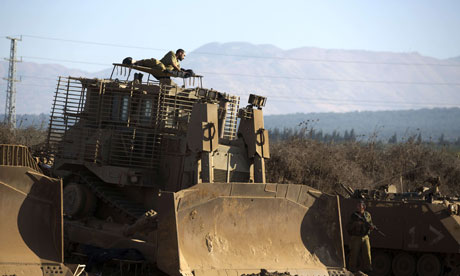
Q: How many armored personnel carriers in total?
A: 1